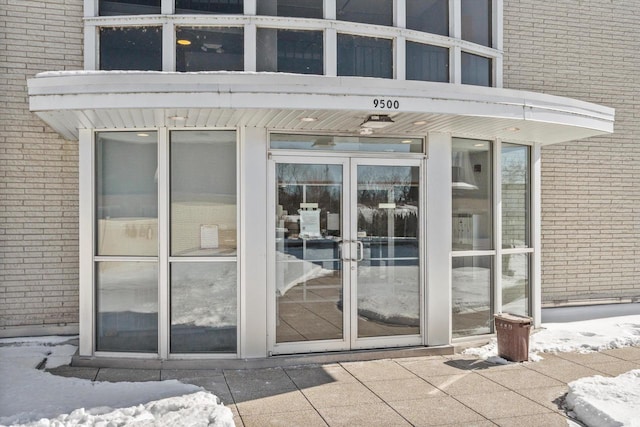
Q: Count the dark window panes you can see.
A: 12